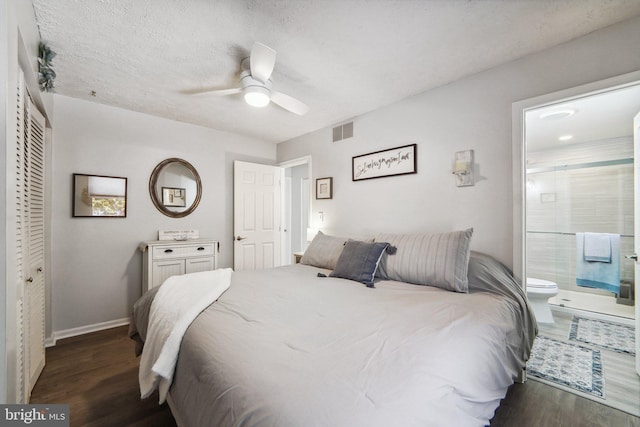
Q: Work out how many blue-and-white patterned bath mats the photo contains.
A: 2